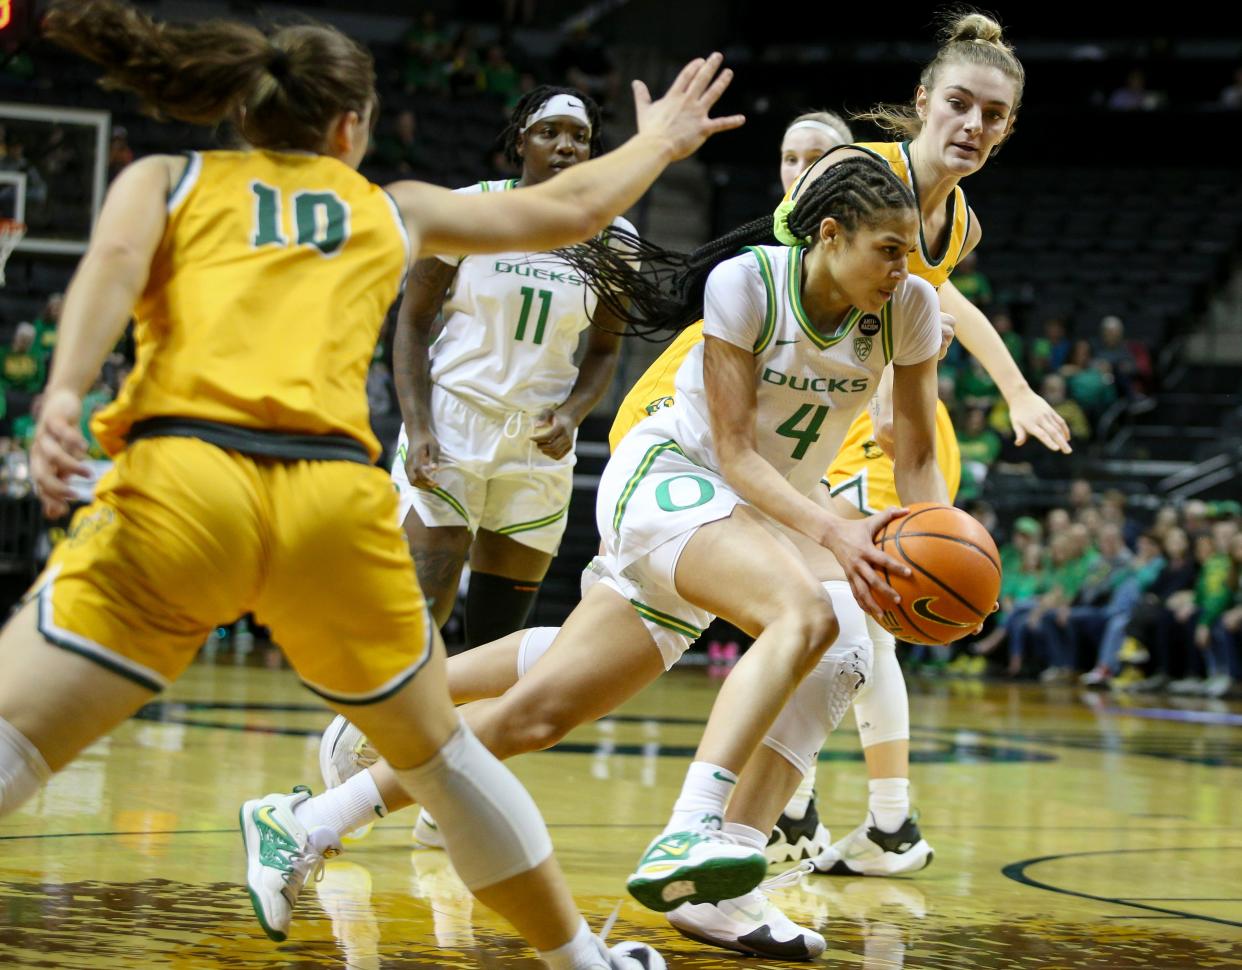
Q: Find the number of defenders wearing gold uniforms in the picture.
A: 3